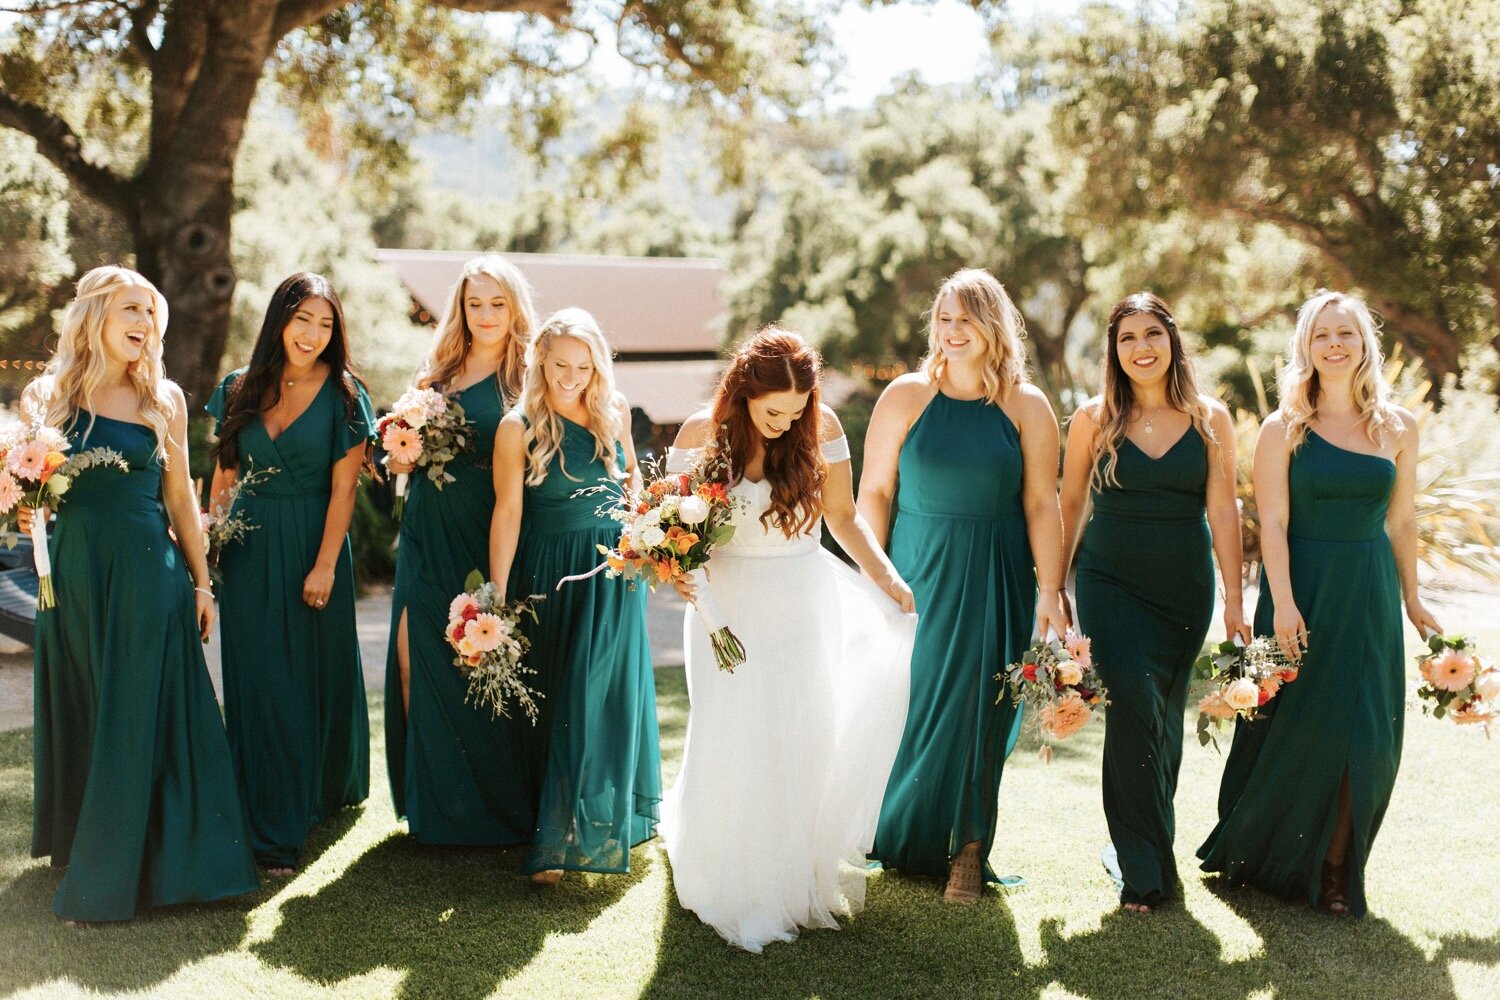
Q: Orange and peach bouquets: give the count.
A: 8